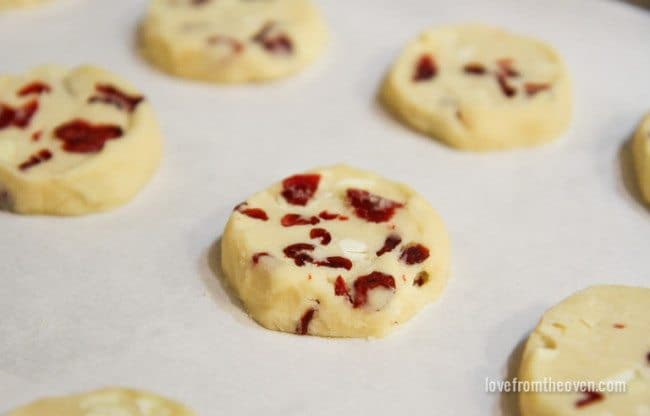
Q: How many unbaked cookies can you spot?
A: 8